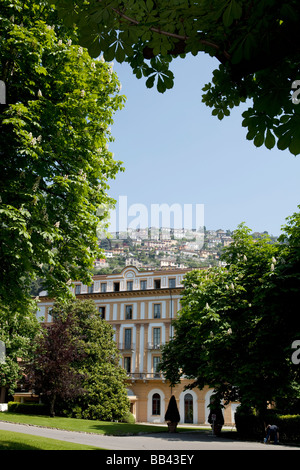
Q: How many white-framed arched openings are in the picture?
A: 3